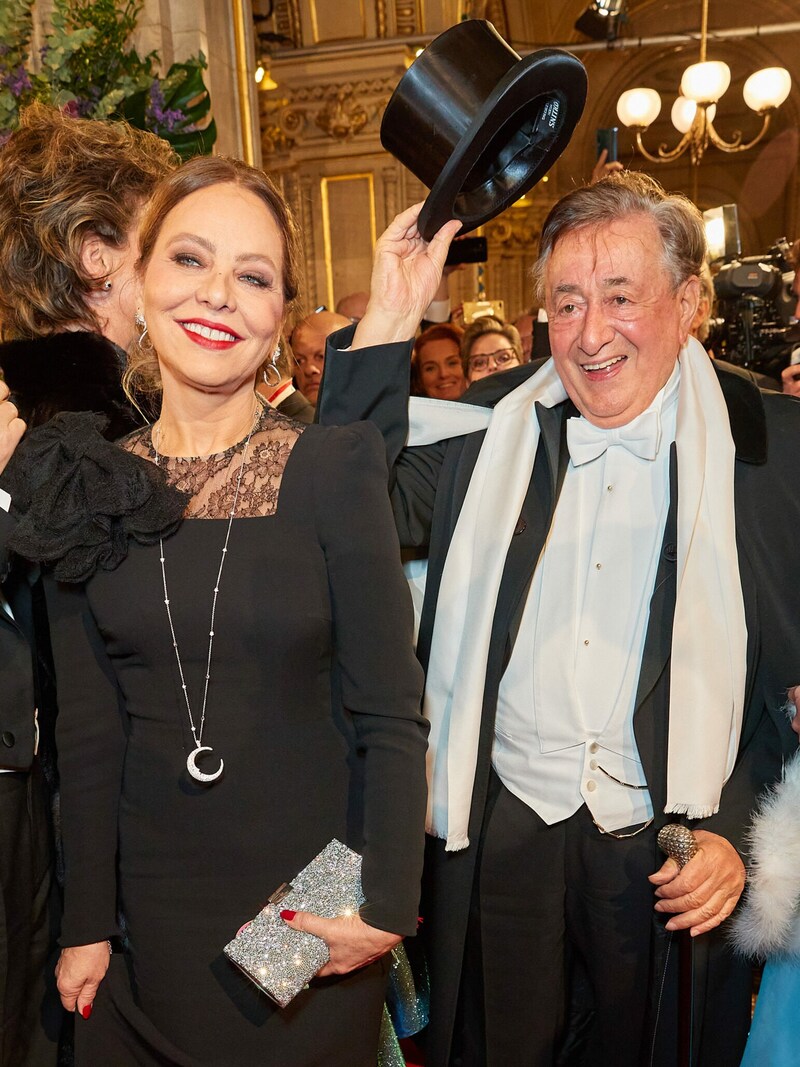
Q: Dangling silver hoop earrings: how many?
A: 2